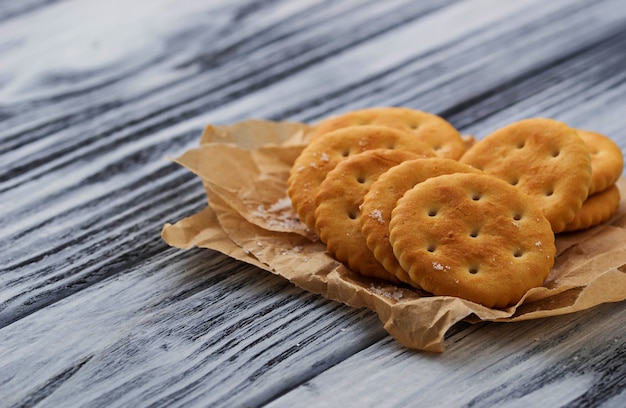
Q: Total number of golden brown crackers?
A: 8